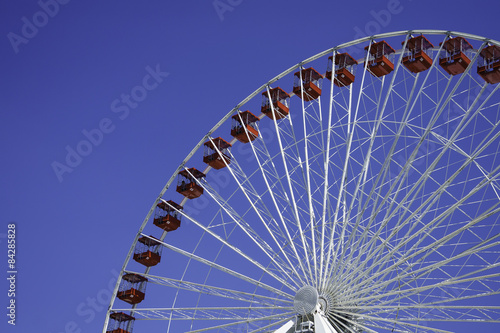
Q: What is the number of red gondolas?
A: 14